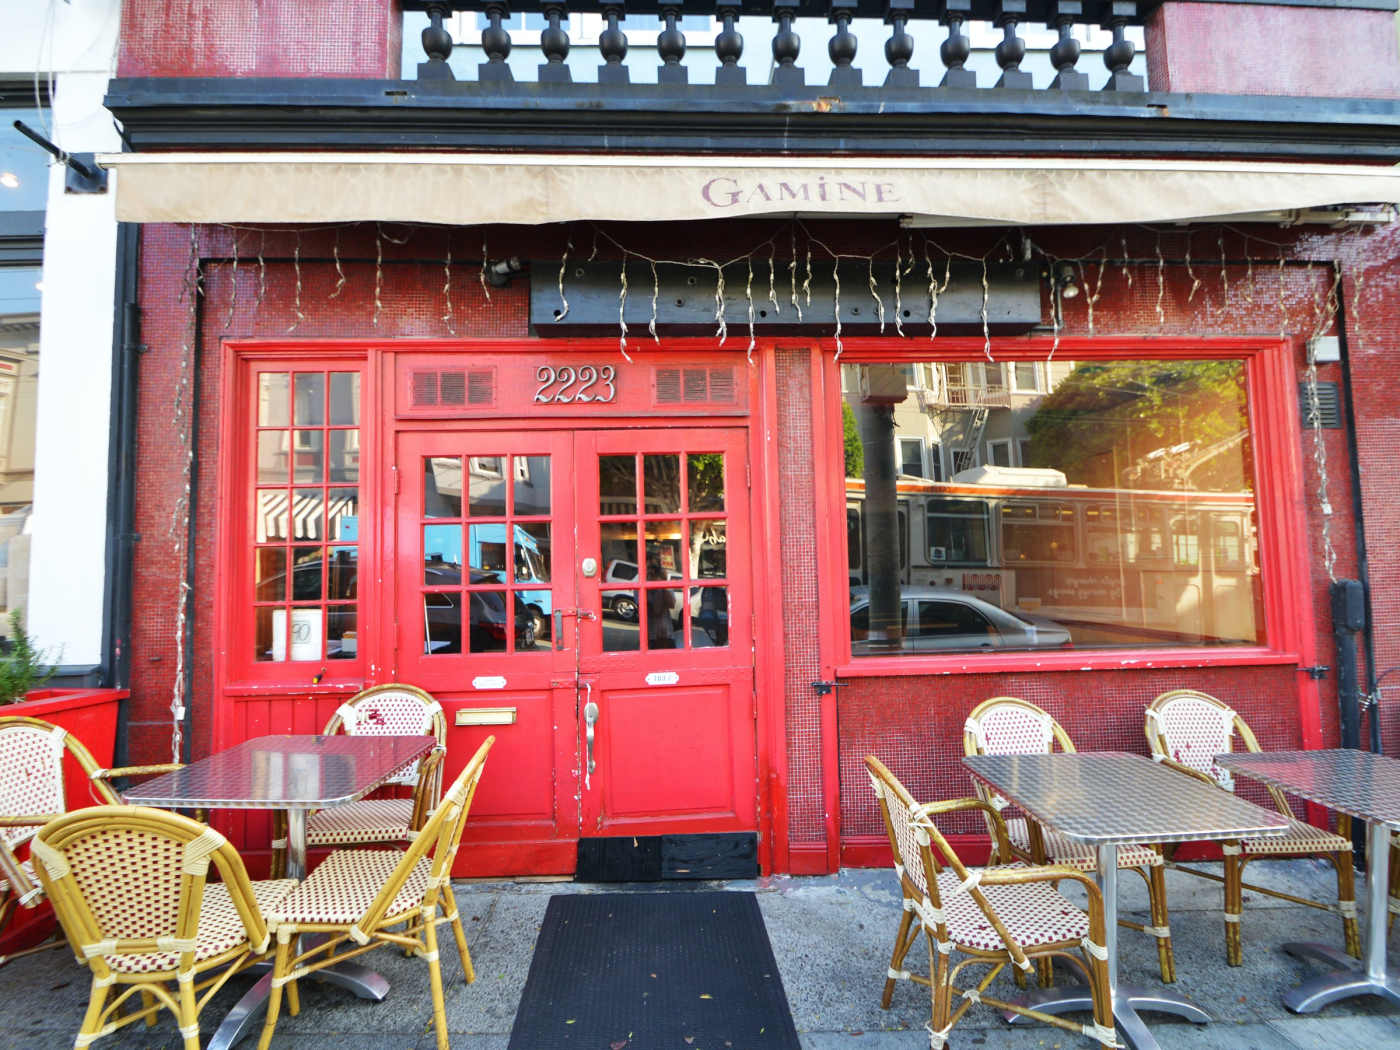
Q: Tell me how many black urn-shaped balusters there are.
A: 13